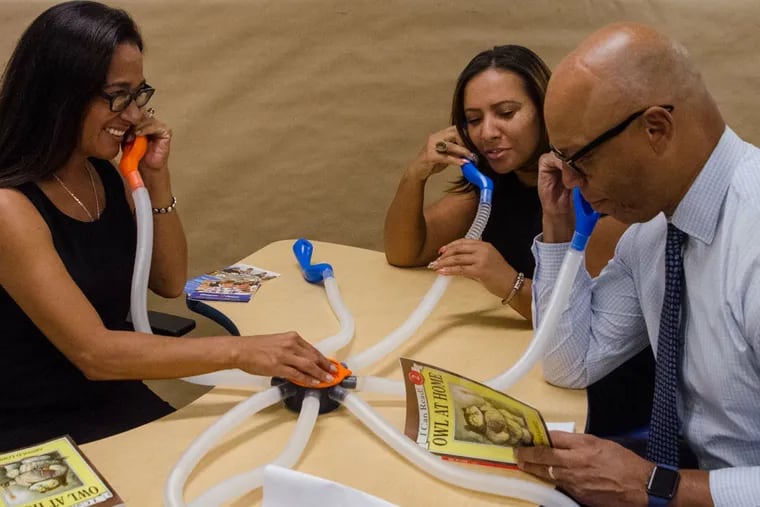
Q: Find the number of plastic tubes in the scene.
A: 7